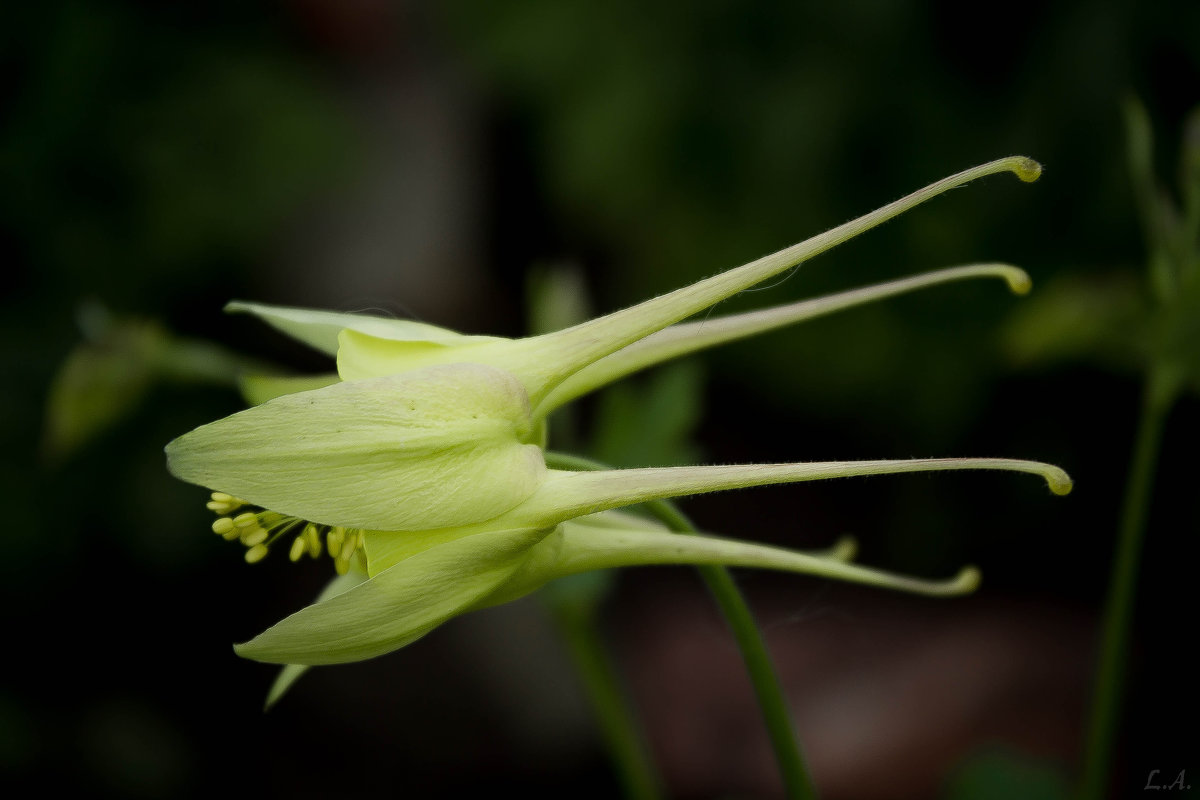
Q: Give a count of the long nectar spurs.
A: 5